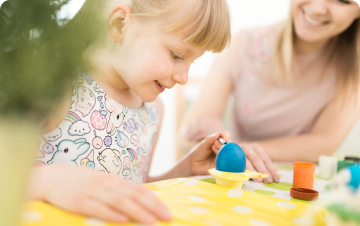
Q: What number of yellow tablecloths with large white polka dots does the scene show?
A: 1